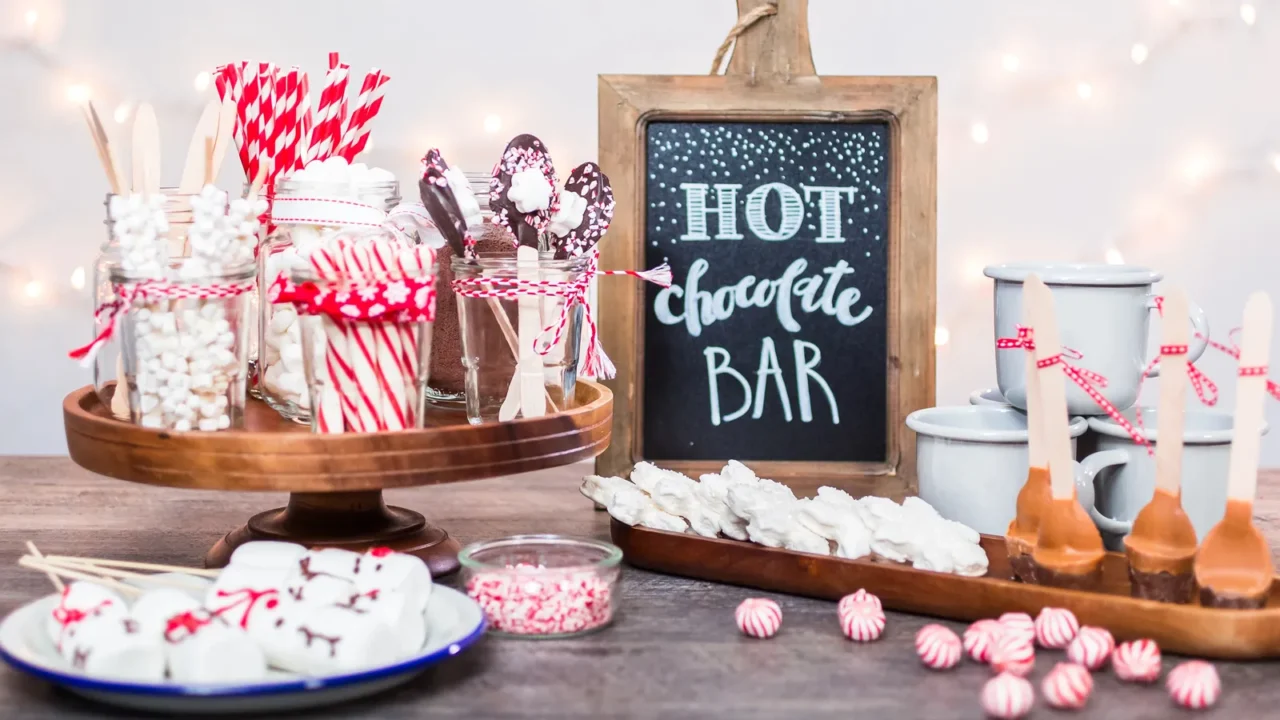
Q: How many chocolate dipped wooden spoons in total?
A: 7